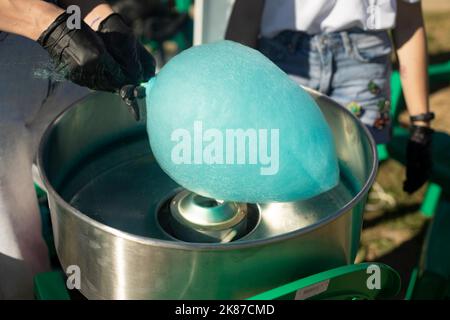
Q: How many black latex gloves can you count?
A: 3